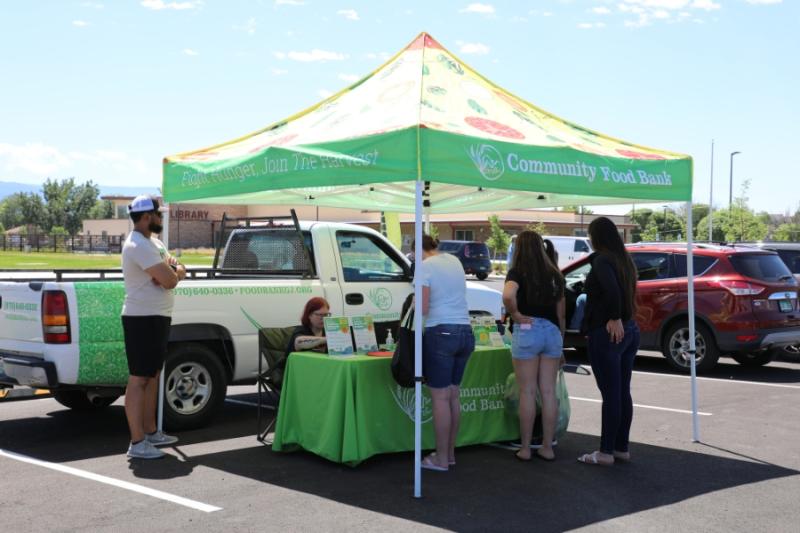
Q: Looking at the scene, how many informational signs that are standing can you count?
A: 2